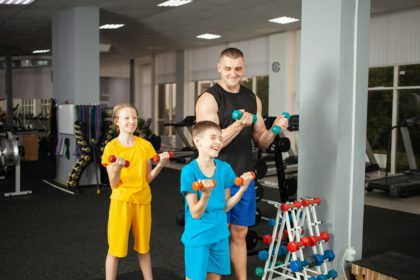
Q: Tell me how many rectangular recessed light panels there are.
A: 6